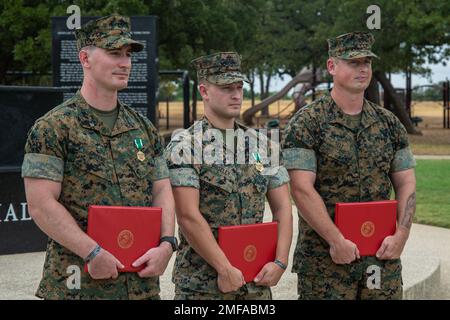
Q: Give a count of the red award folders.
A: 3